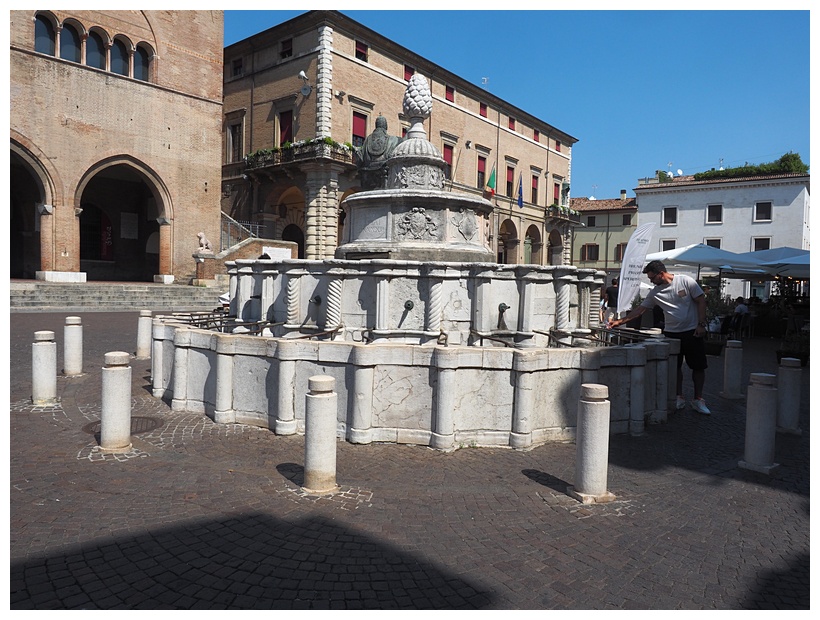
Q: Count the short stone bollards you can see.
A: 9